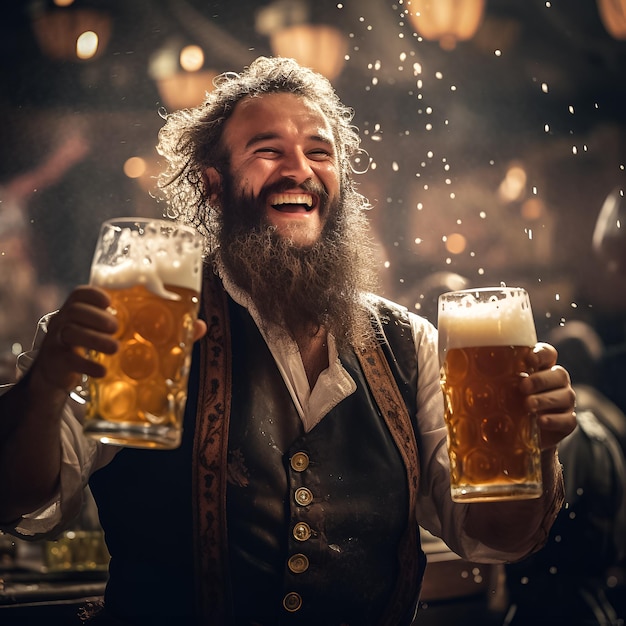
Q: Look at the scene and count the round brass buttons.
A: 5